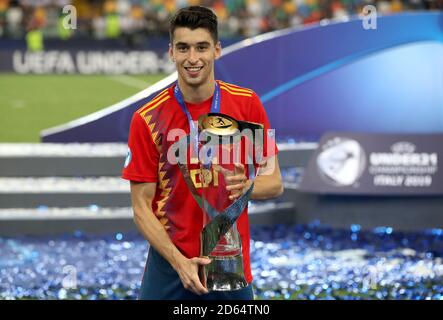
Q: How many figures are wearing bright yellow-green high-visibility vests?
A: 3